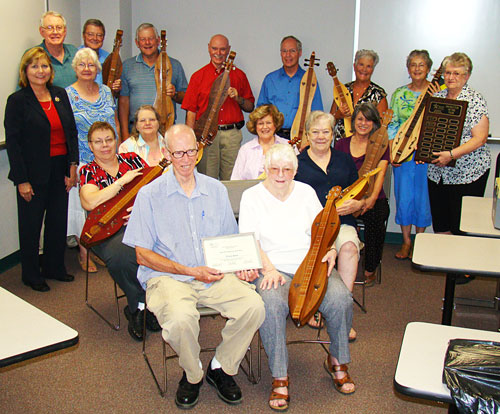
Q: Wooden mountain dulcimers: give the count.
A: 12